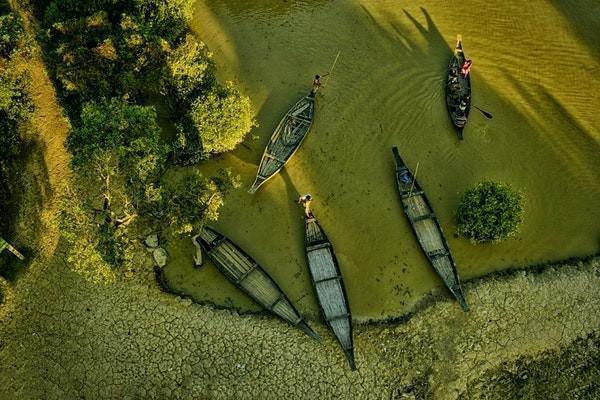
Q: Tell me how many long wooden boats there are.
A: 5